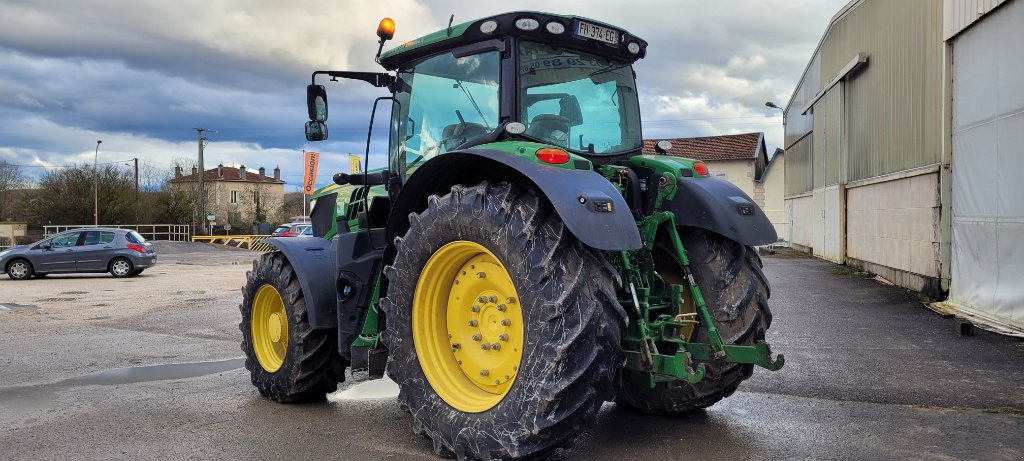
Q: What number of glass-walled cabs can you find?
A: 1